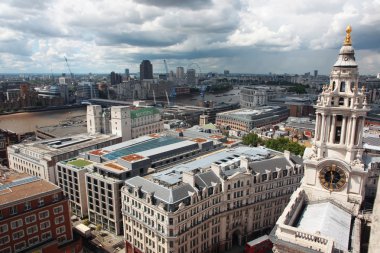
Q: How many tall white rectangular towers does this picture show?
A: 2